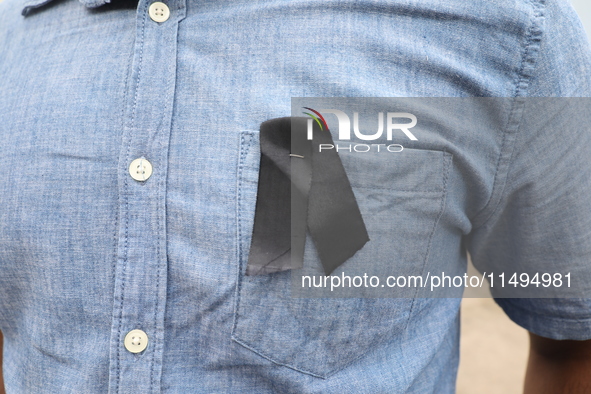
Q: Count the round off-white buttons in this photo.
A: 3